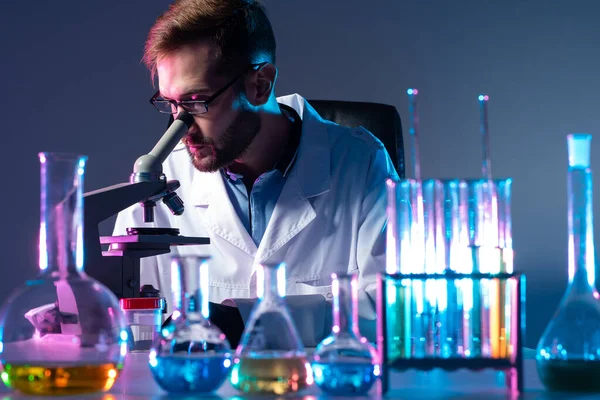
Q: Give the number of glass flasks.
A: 5